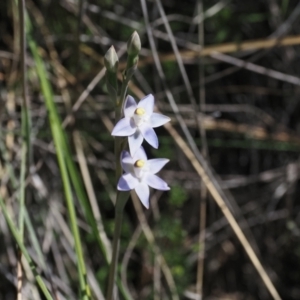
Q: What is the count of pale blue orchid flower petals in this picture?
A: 12